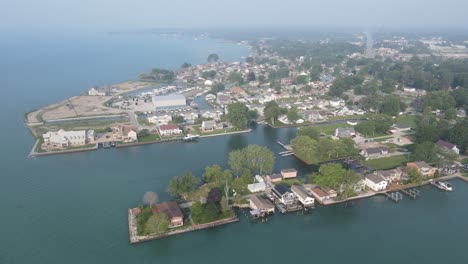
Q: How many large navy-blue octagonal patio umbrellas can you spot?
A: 0